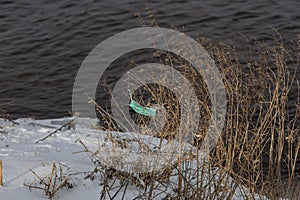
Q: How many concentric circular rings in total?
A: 2